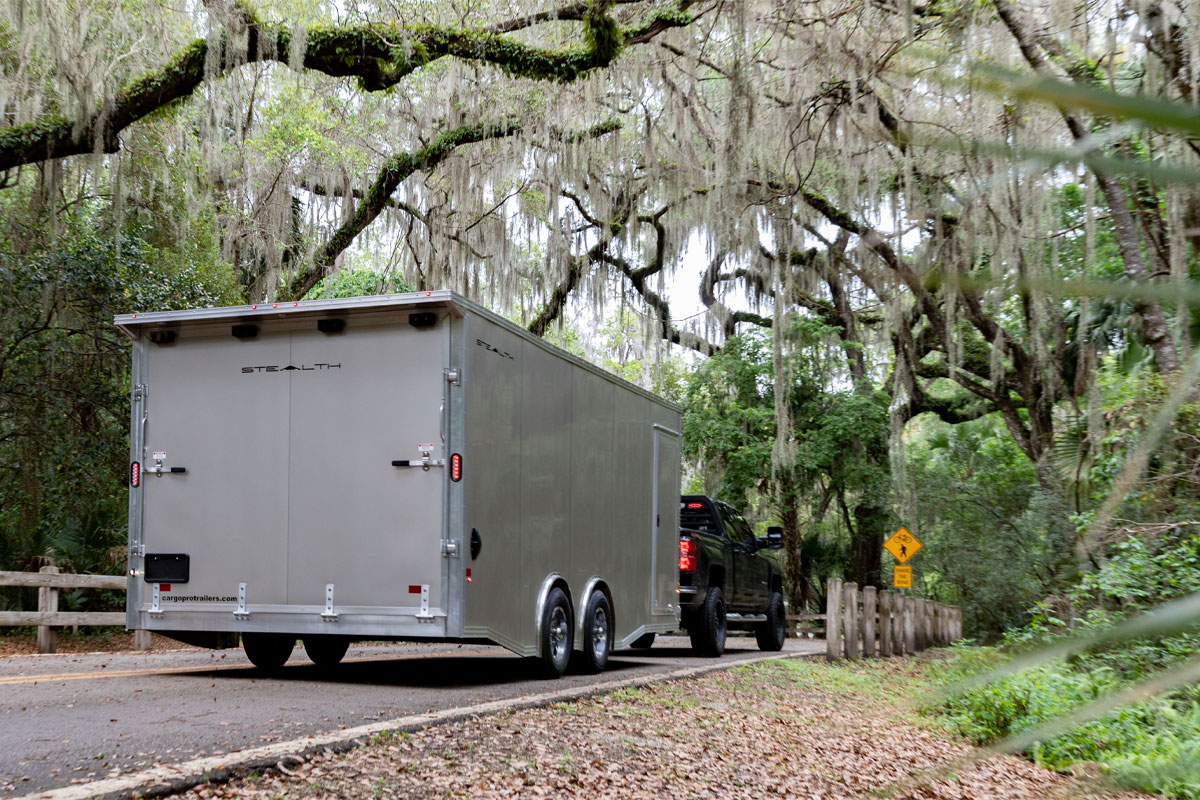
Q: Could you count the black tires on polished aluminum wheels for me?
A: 2